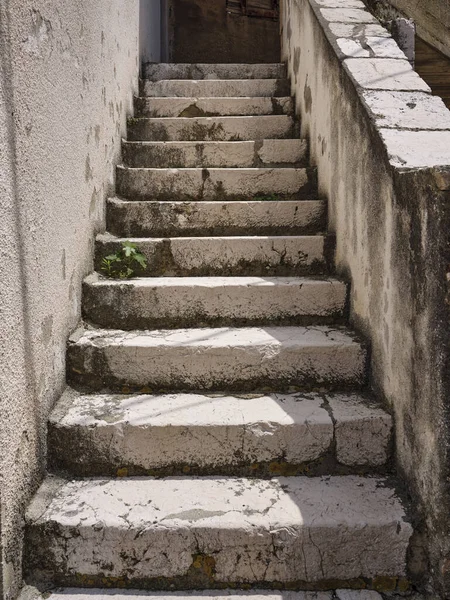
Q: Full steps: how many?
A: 12